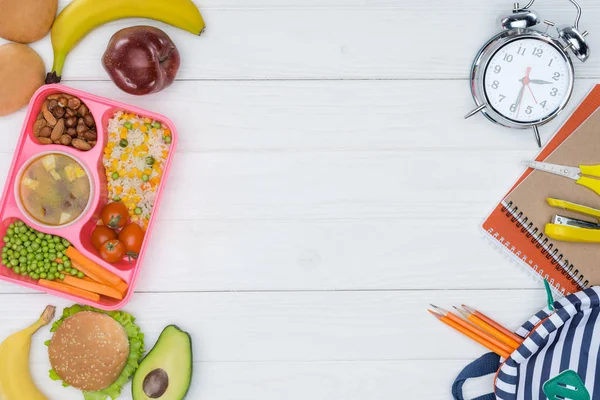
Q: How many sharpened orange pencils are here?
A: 4